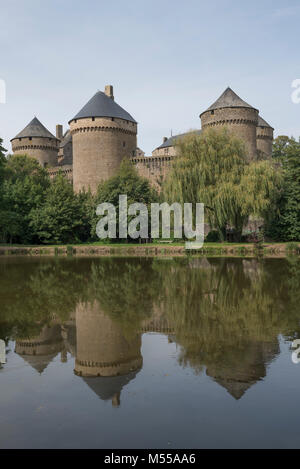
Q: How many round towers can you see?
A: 4